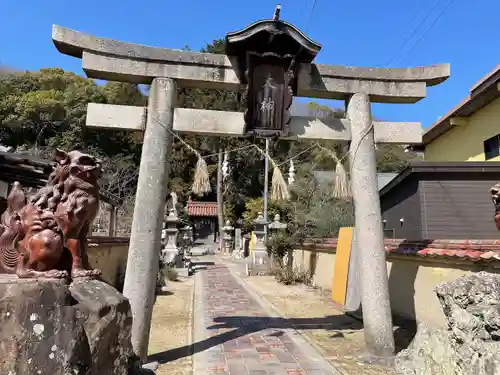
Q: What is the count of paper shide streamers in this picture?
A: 2